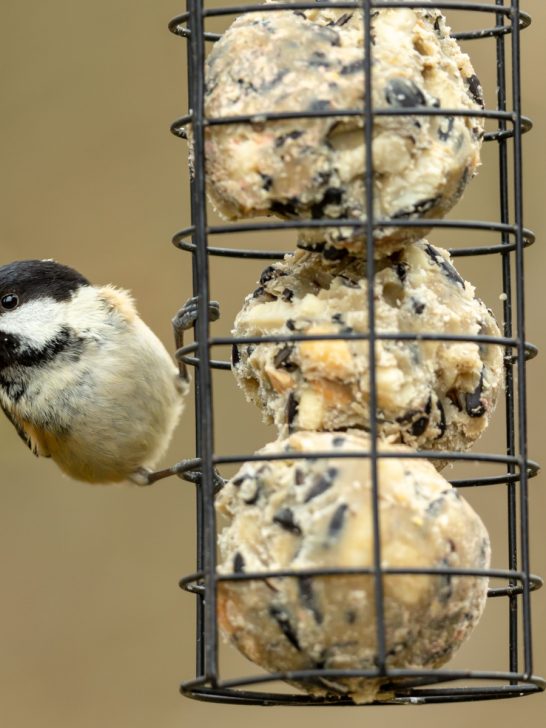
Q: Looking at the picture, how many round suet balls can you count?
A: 3